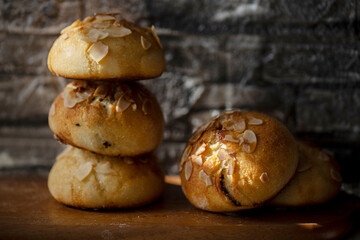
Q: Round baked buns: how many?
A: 5